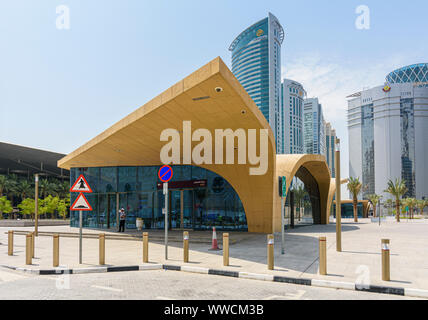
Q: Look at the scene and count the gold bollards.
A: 11